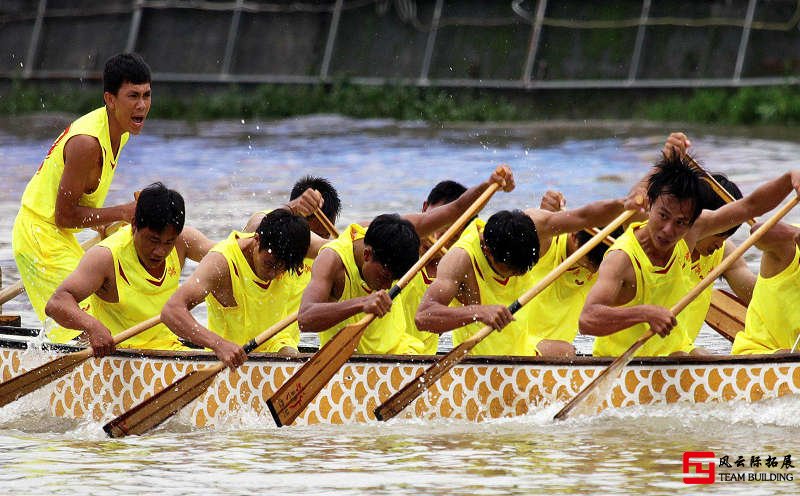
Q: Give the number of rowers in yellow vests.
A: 11